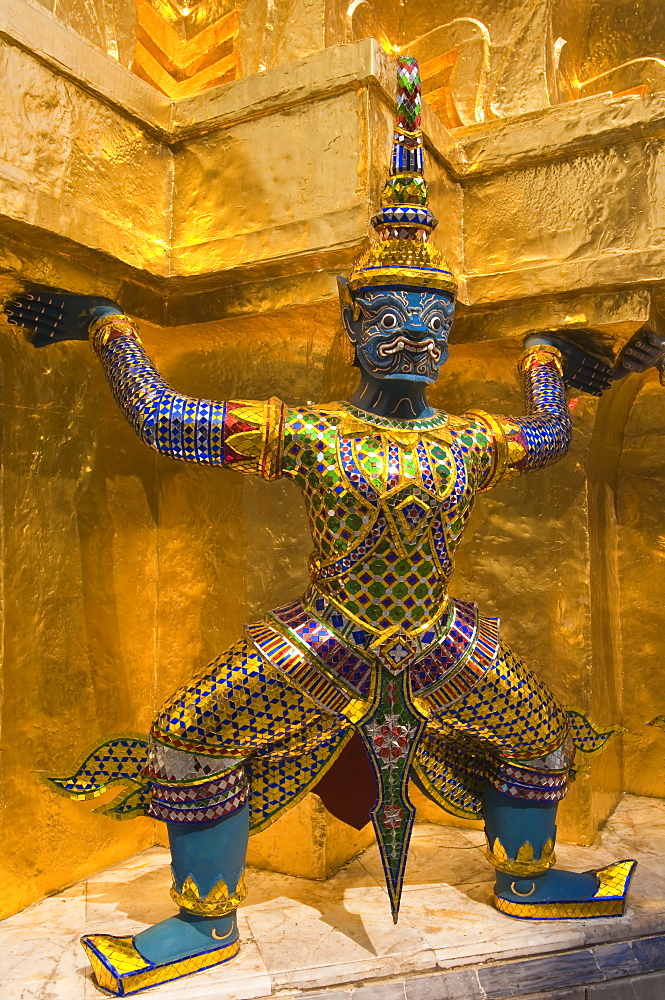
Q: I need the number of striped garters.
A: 2